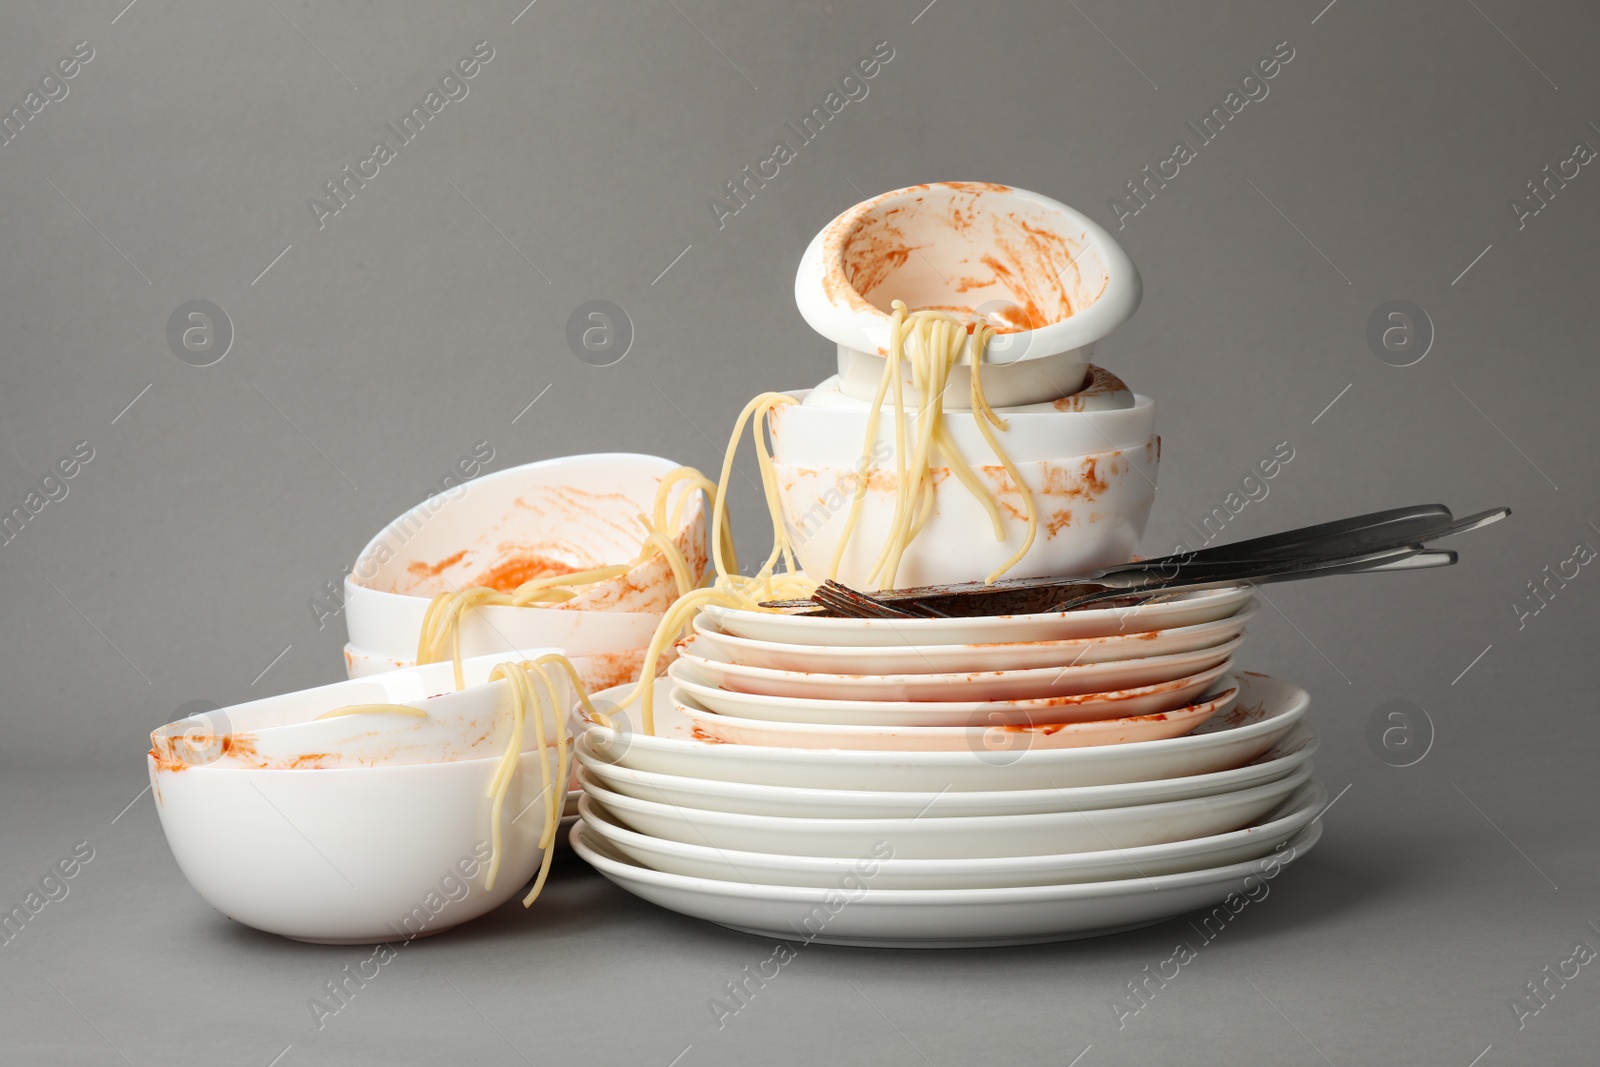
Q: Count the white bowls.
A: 9